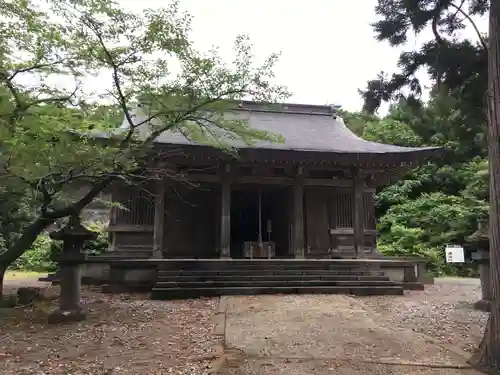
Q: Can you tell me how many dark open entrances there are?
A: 1